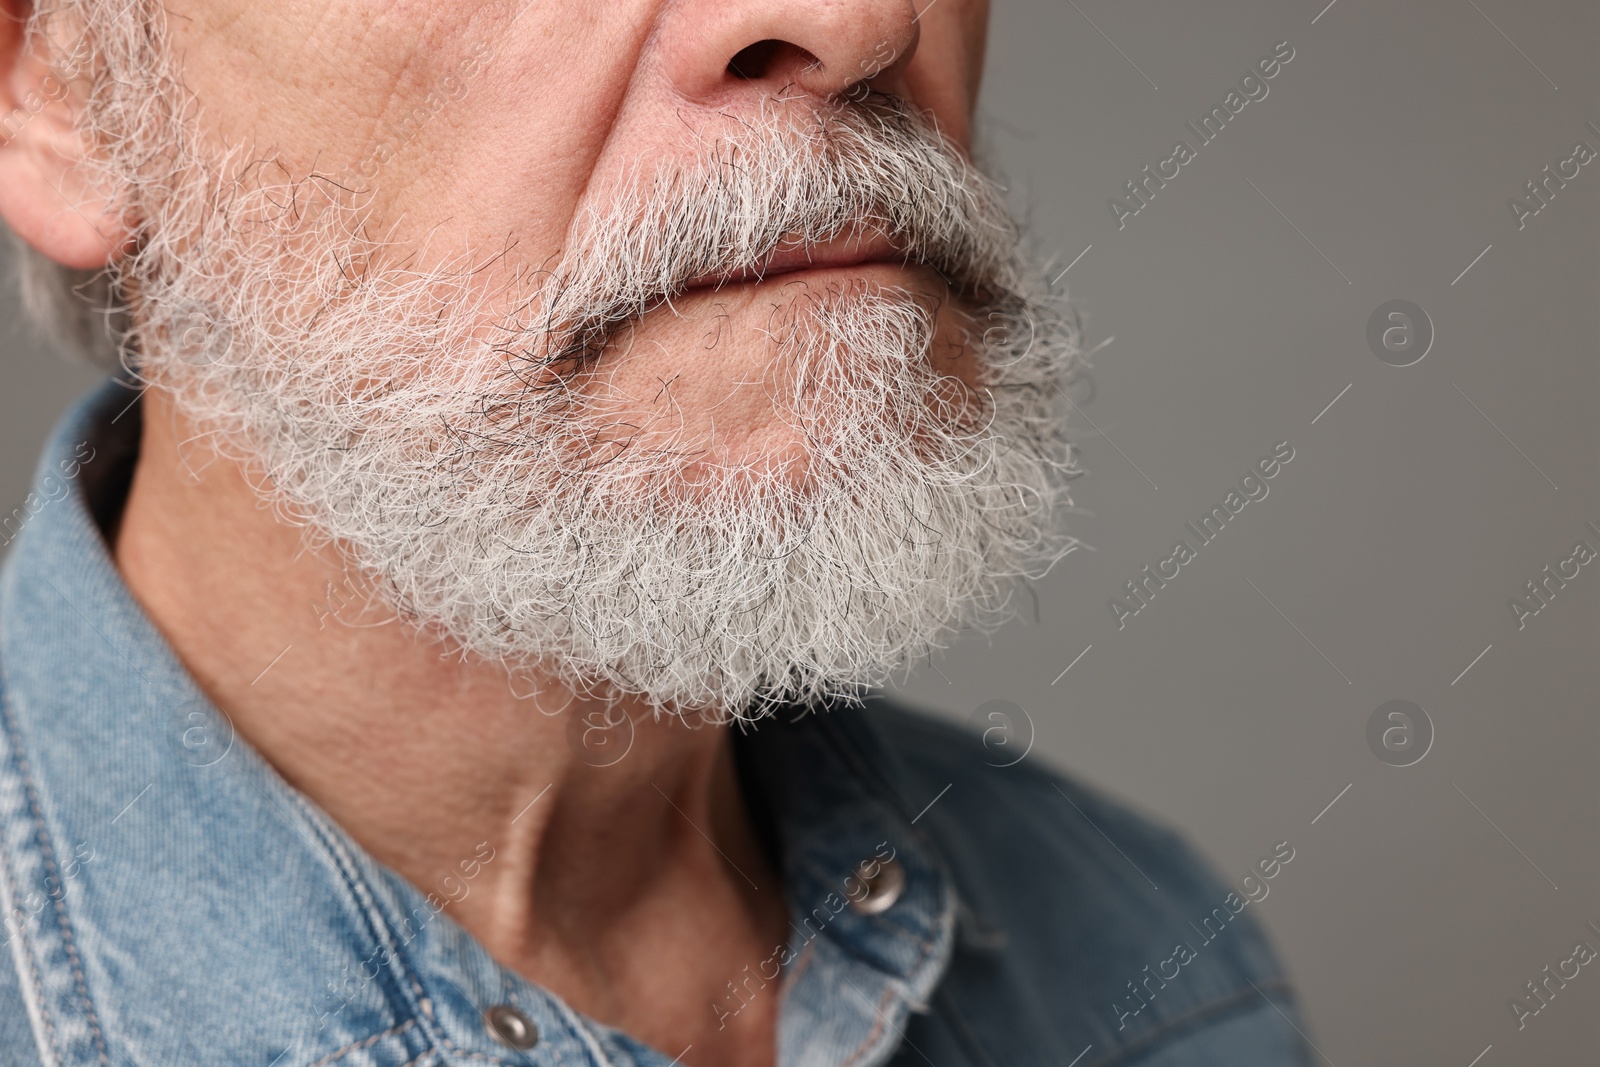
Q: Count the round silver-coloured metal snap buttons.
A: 2